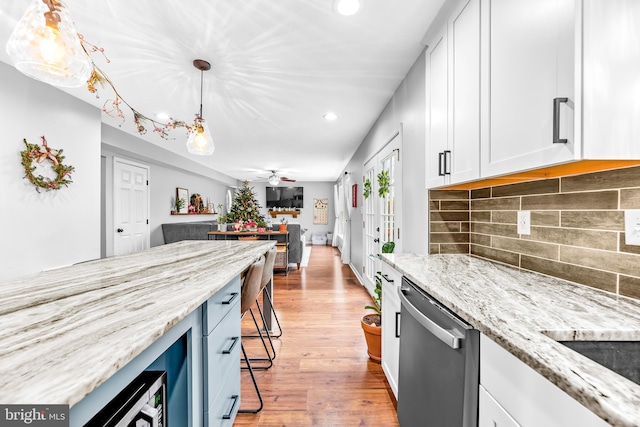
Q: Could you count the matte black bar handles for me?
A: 8